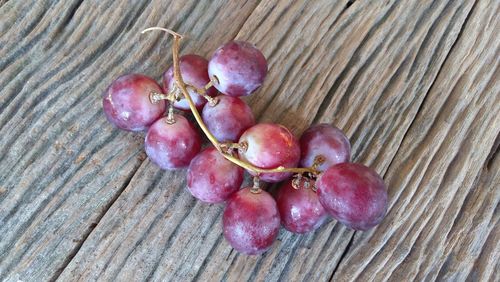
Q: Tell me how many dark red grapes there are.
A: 11